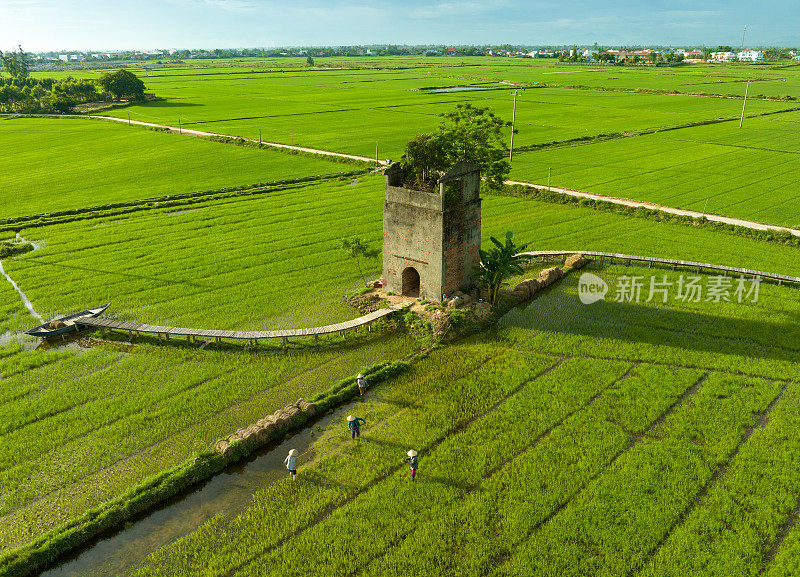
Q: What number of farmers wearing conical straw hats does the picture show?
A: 4